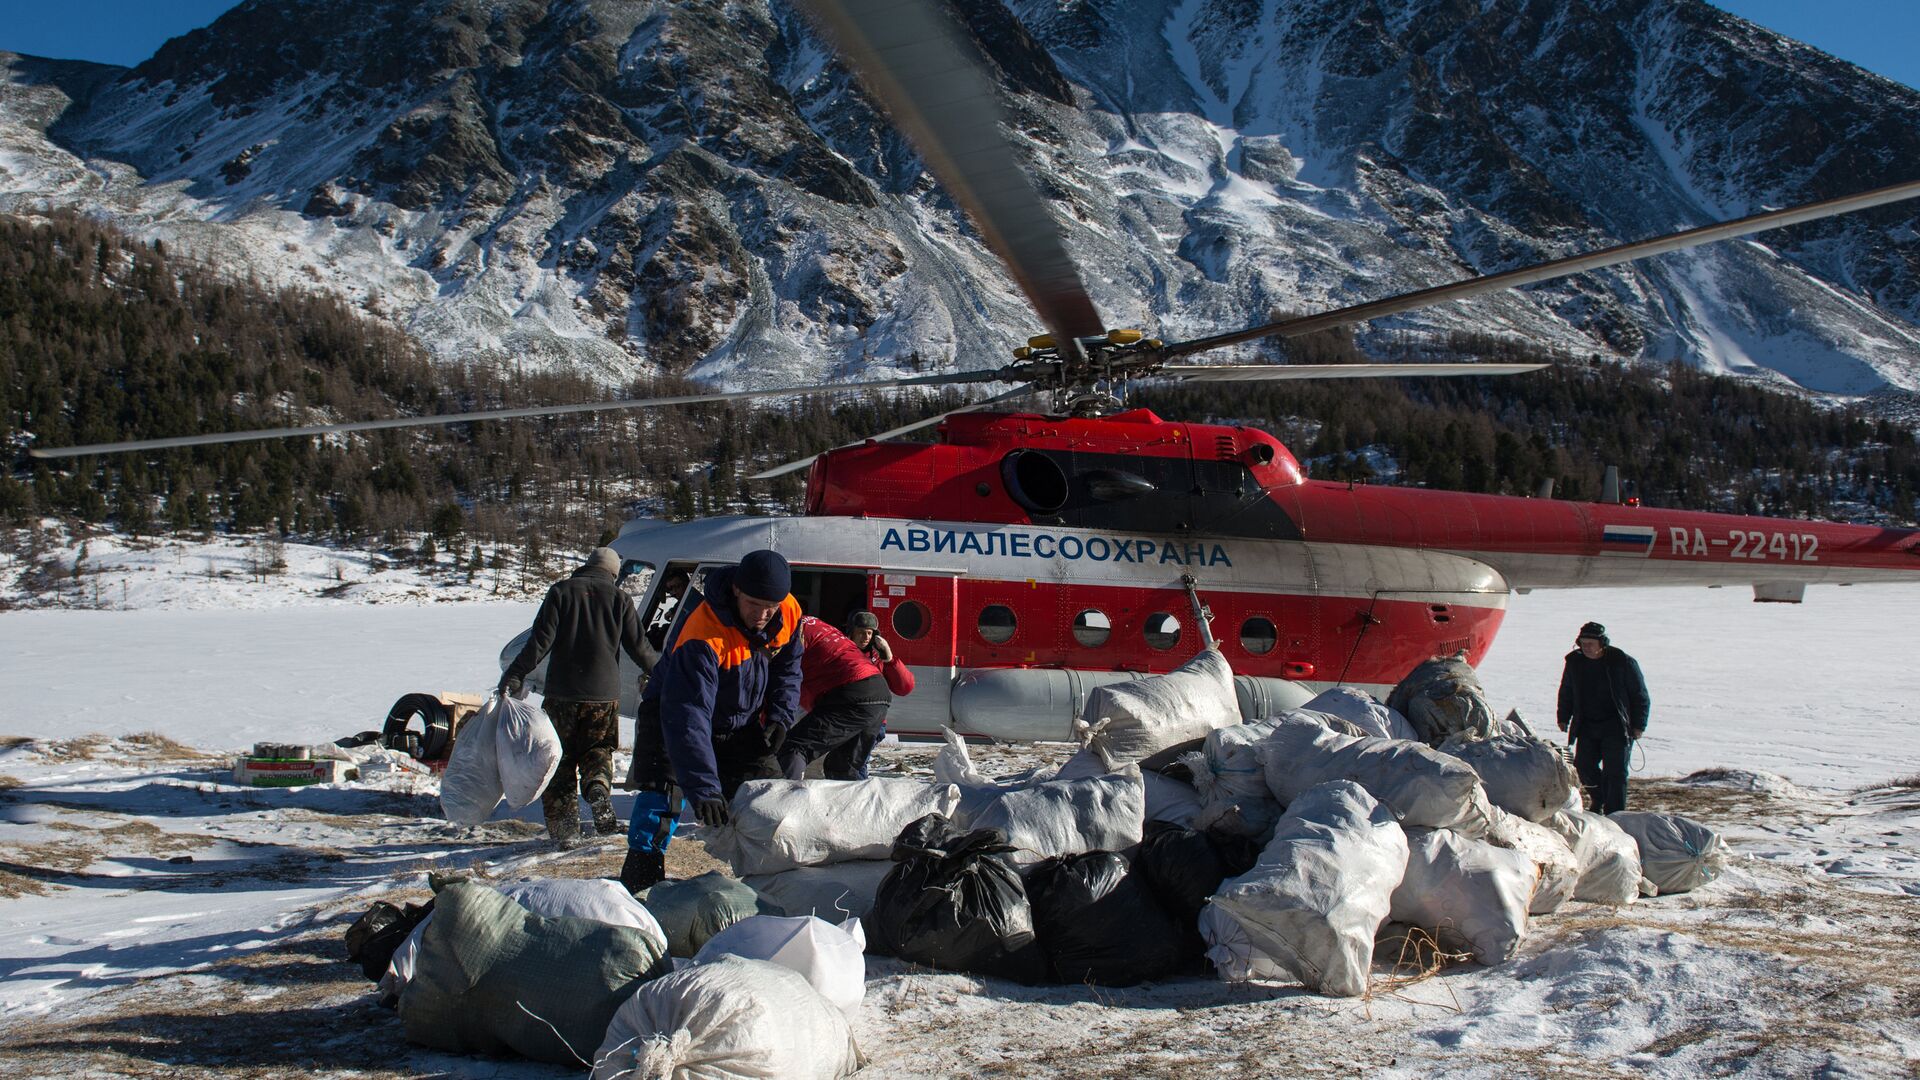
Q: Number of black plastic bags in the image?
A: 4